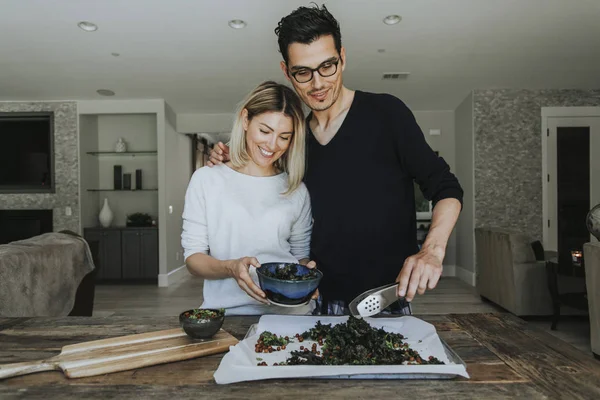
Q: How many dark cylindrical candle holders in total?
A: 3